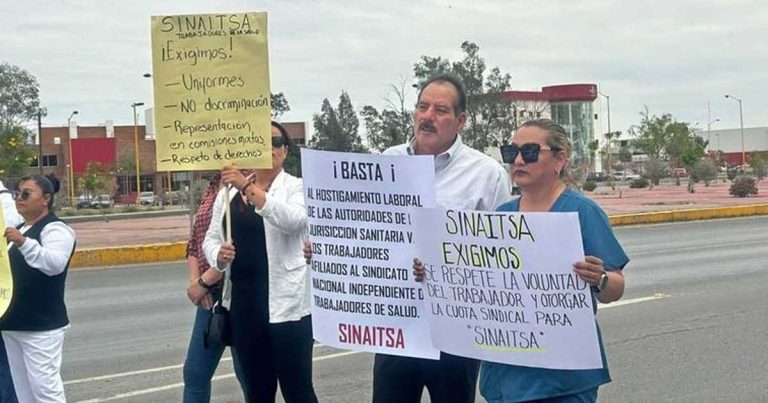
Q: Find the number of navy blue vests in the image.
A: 1